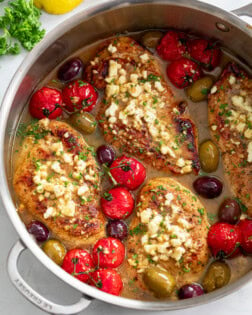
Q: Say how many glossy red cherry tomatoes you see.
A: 12